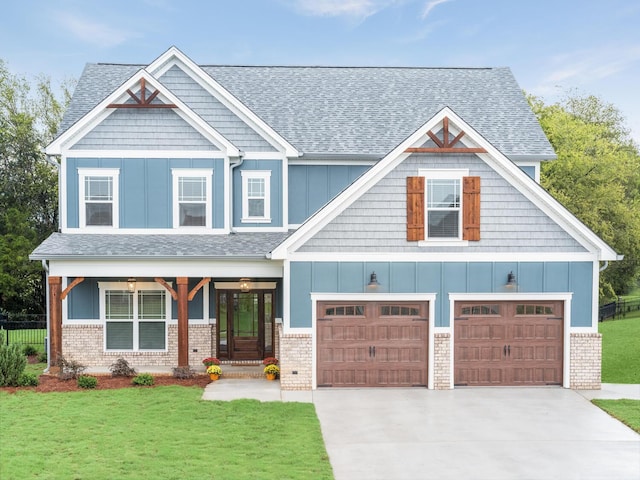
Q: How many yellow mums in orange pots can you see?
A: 2